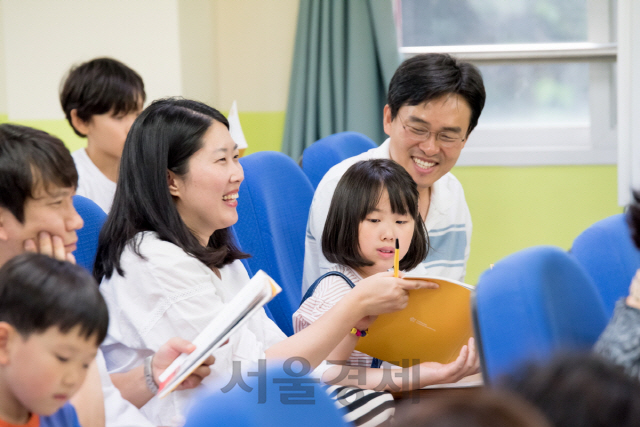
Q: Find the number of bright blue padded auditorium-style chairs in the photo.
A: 6